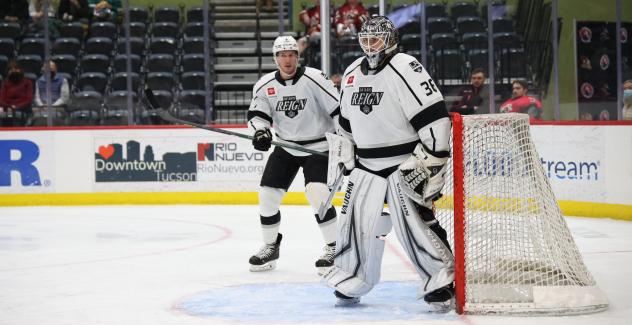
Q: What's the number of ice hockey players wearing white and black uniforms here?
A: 2